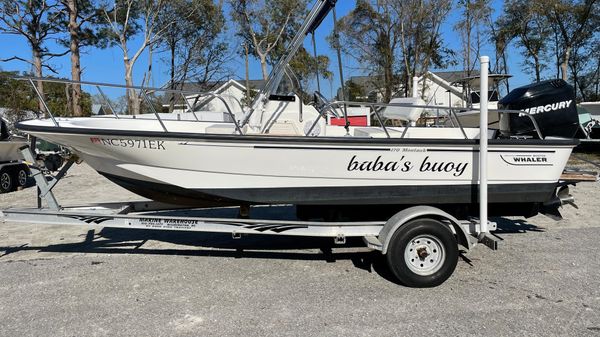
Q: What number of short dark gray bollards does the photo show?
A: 0